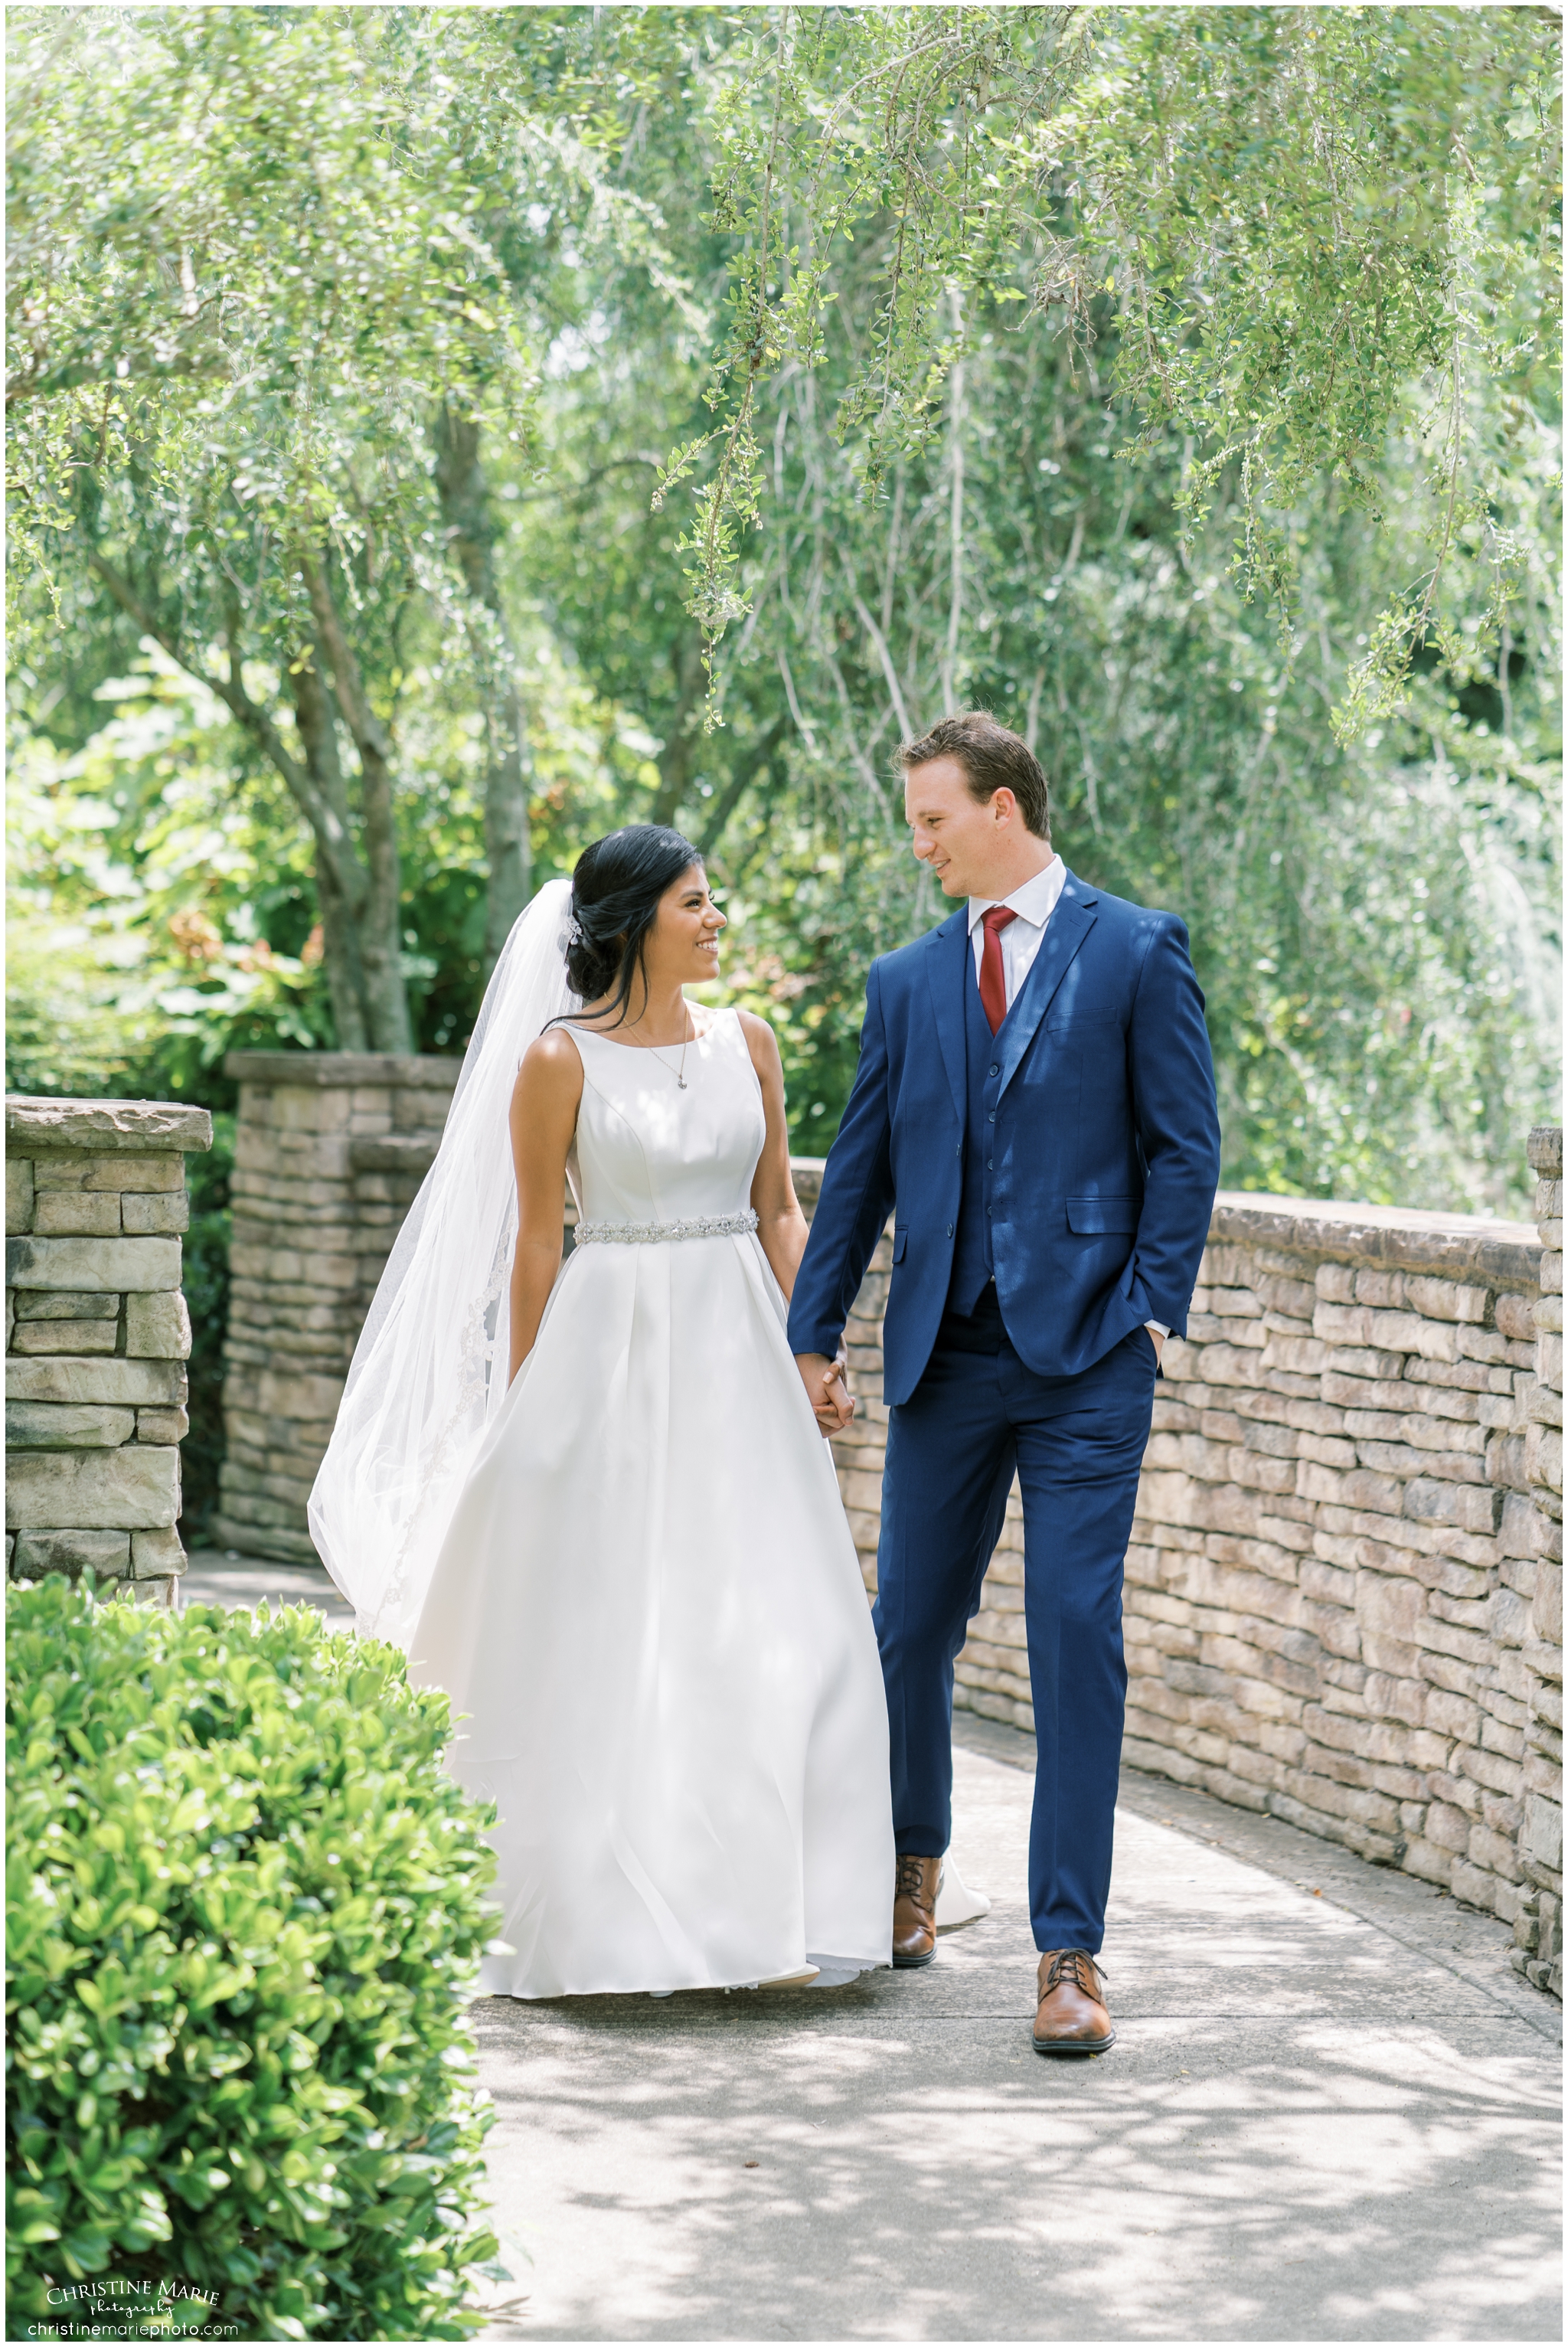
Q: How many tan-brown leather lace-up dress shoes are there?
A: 2